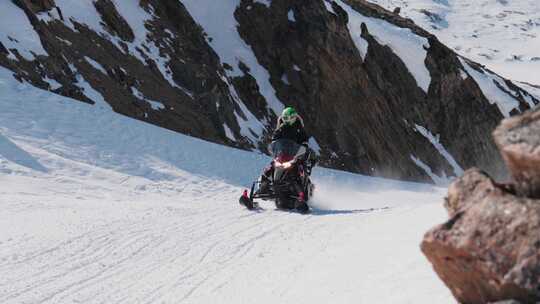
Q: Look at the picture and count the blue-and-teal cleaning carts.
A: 0